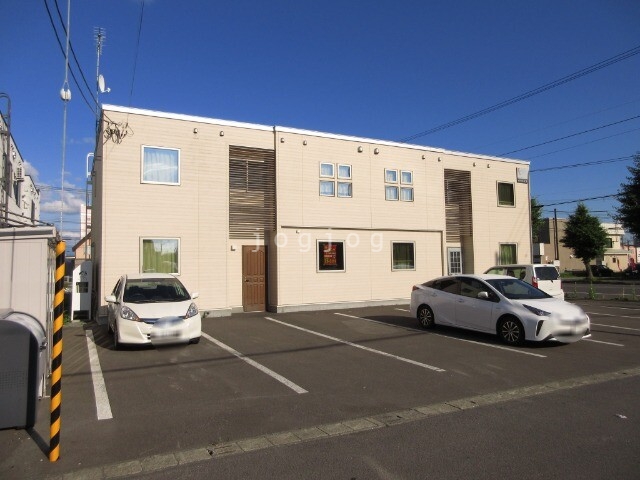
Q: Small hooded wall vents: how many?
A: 10